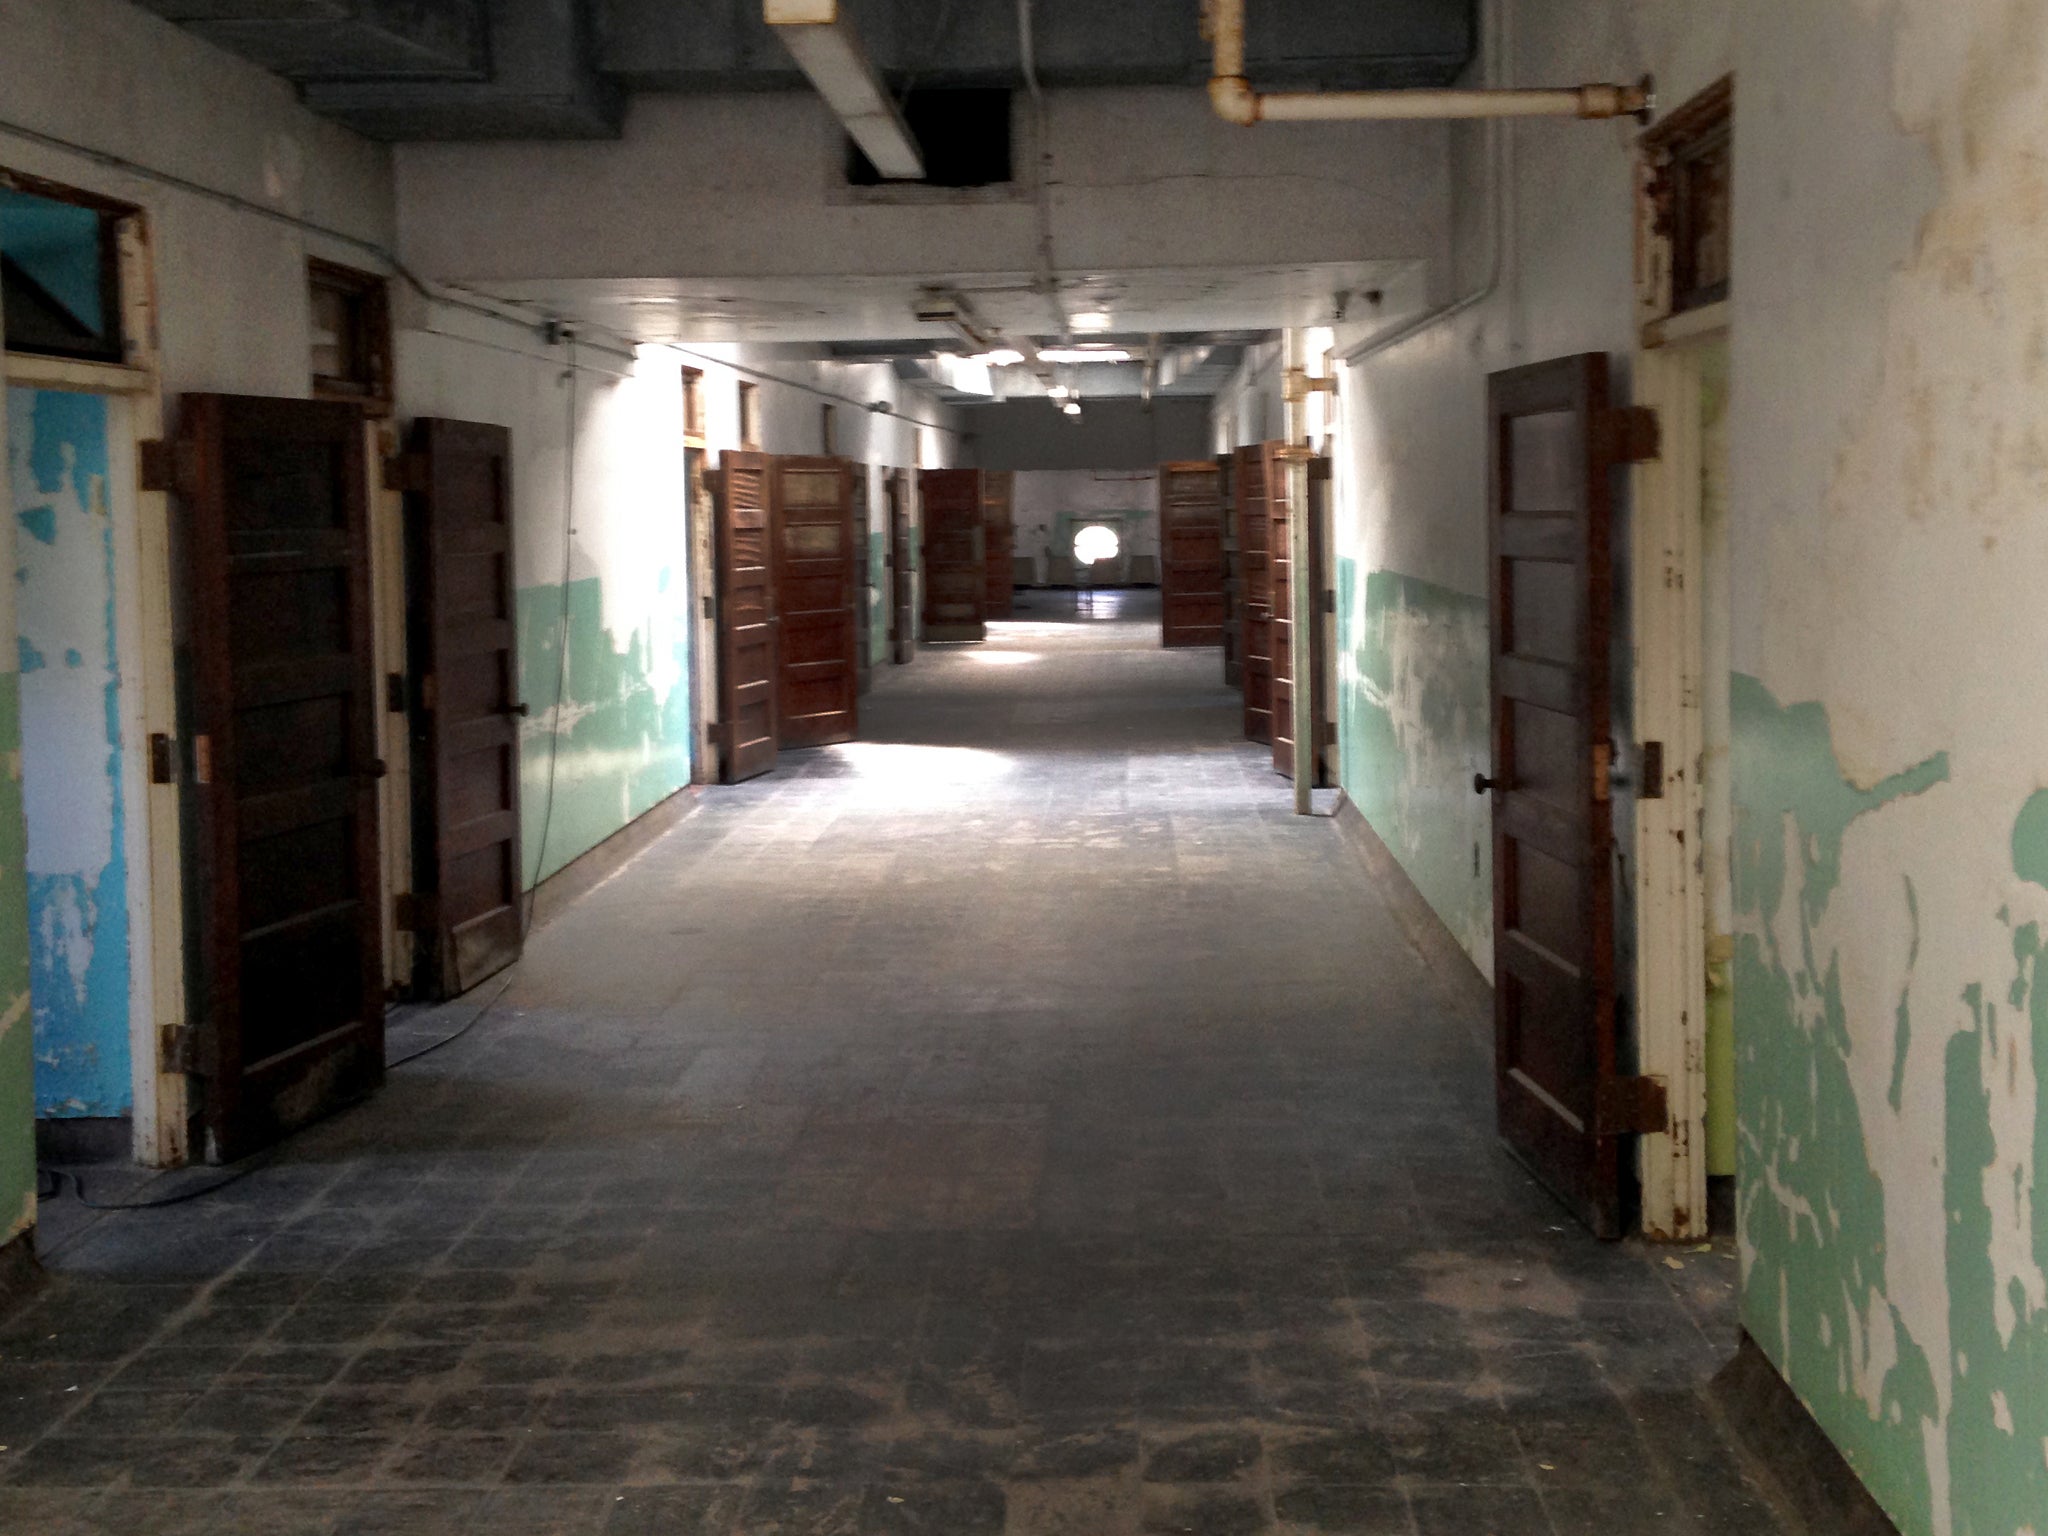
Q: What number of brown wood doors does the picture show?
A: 13